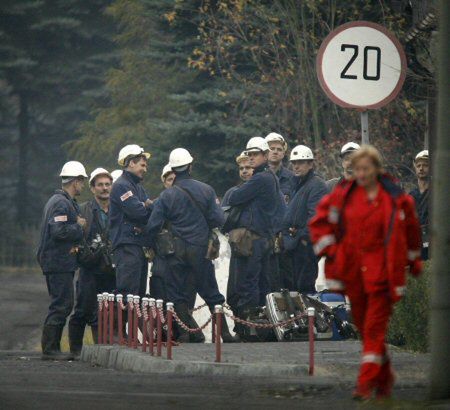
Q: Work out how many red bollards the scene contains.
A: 12